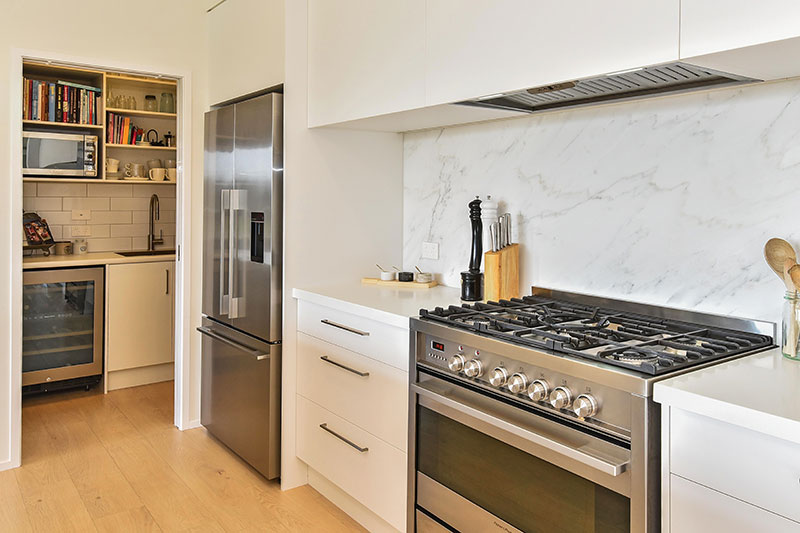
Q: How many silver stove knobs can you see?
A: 7